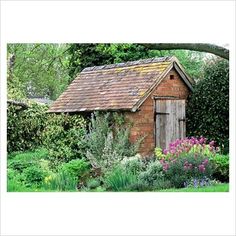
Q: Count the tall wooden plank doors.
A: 1